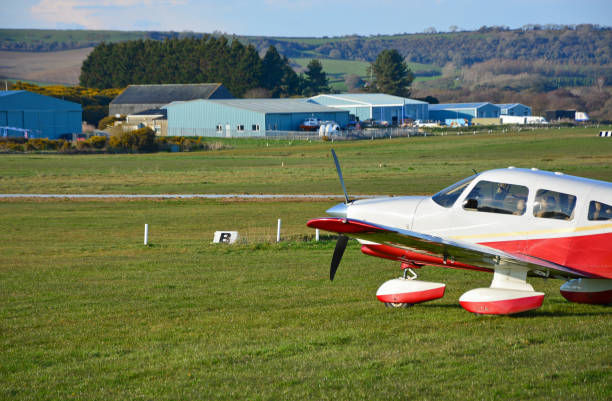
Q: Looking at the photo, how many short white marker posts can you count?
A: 3